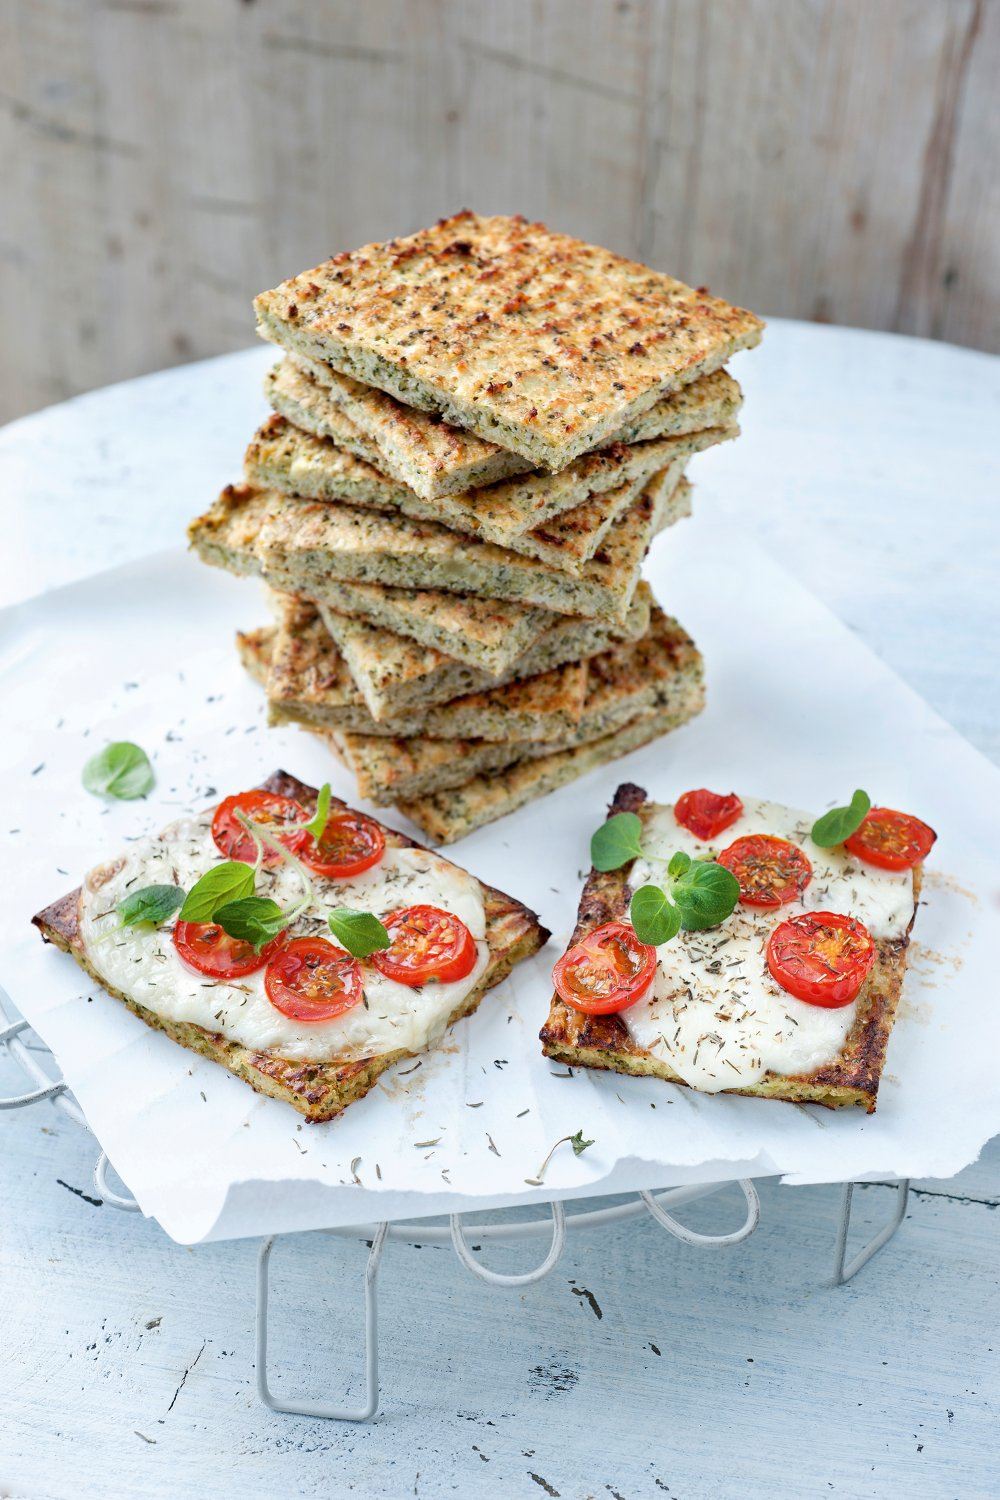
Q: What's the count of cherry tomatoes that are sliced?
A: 10